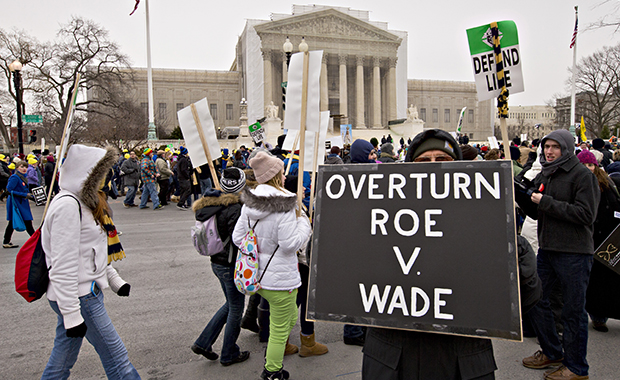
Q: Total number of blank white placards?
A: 4